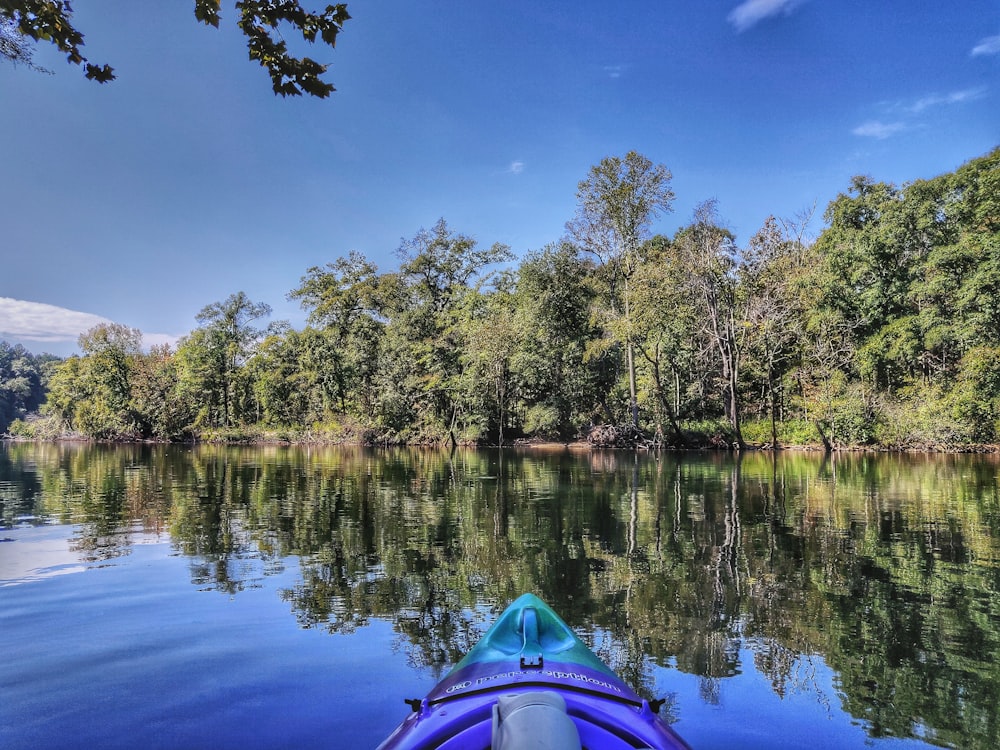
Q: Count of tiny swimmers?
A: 0